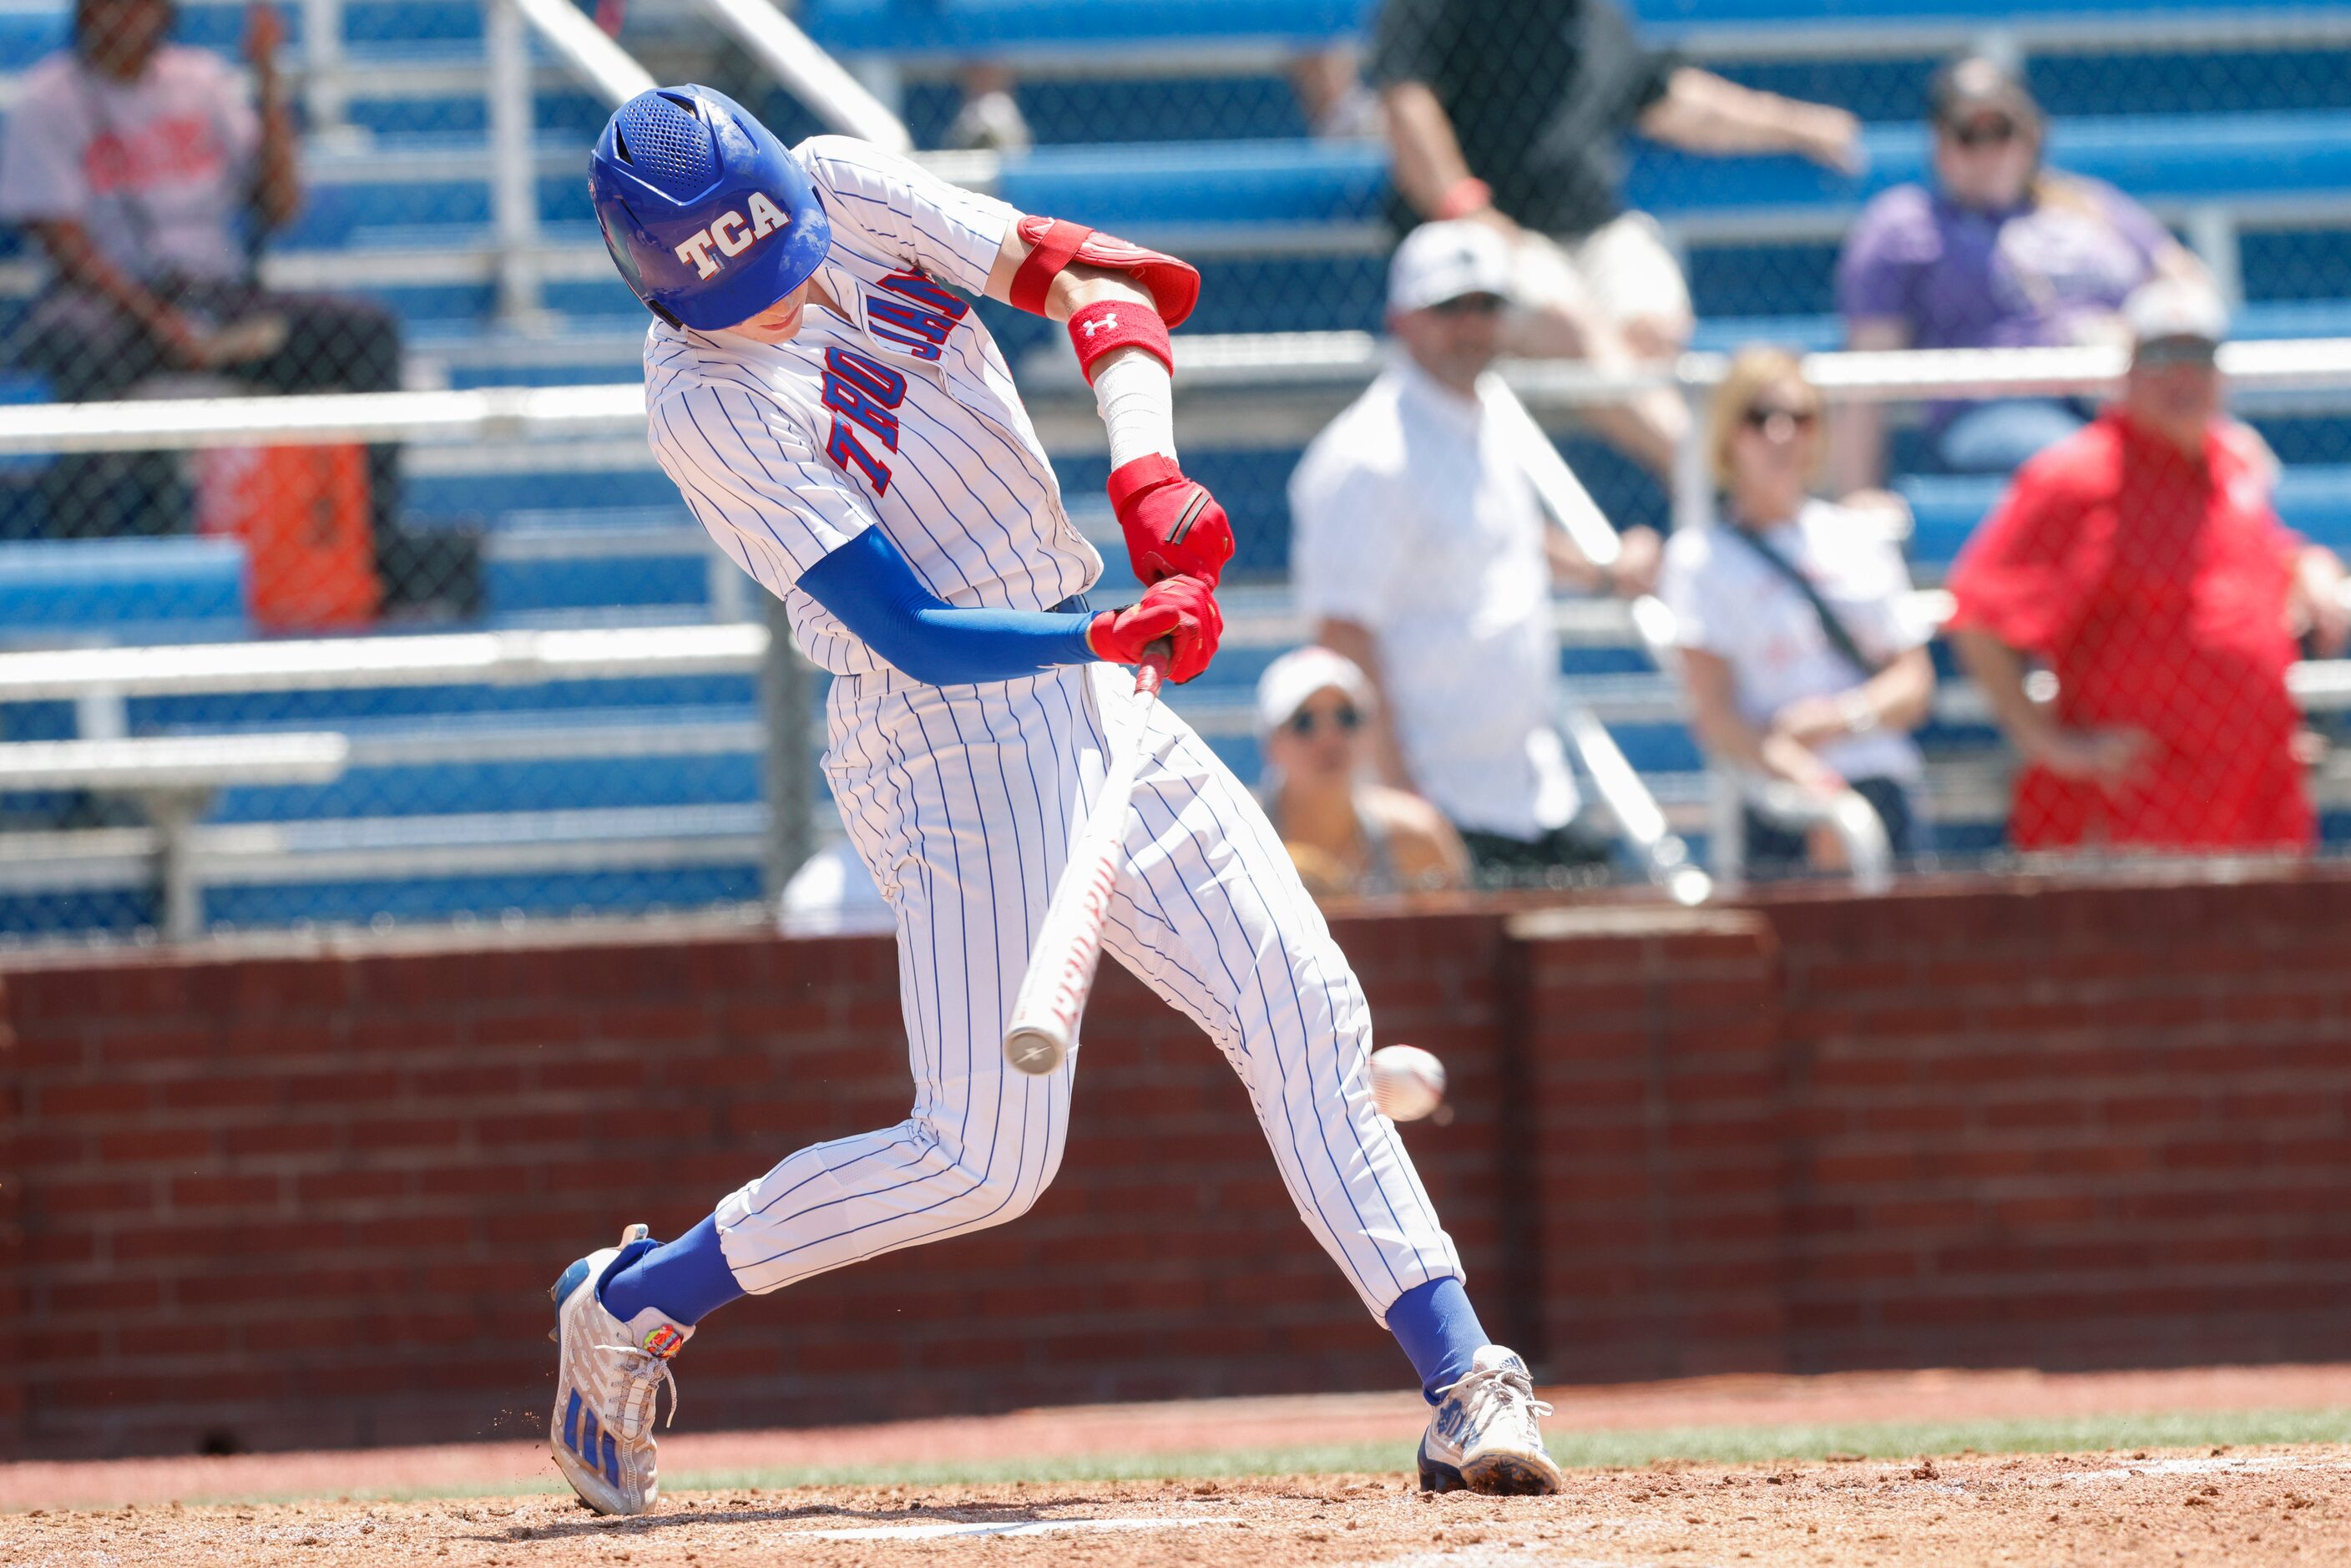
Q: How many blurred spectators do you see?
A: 7